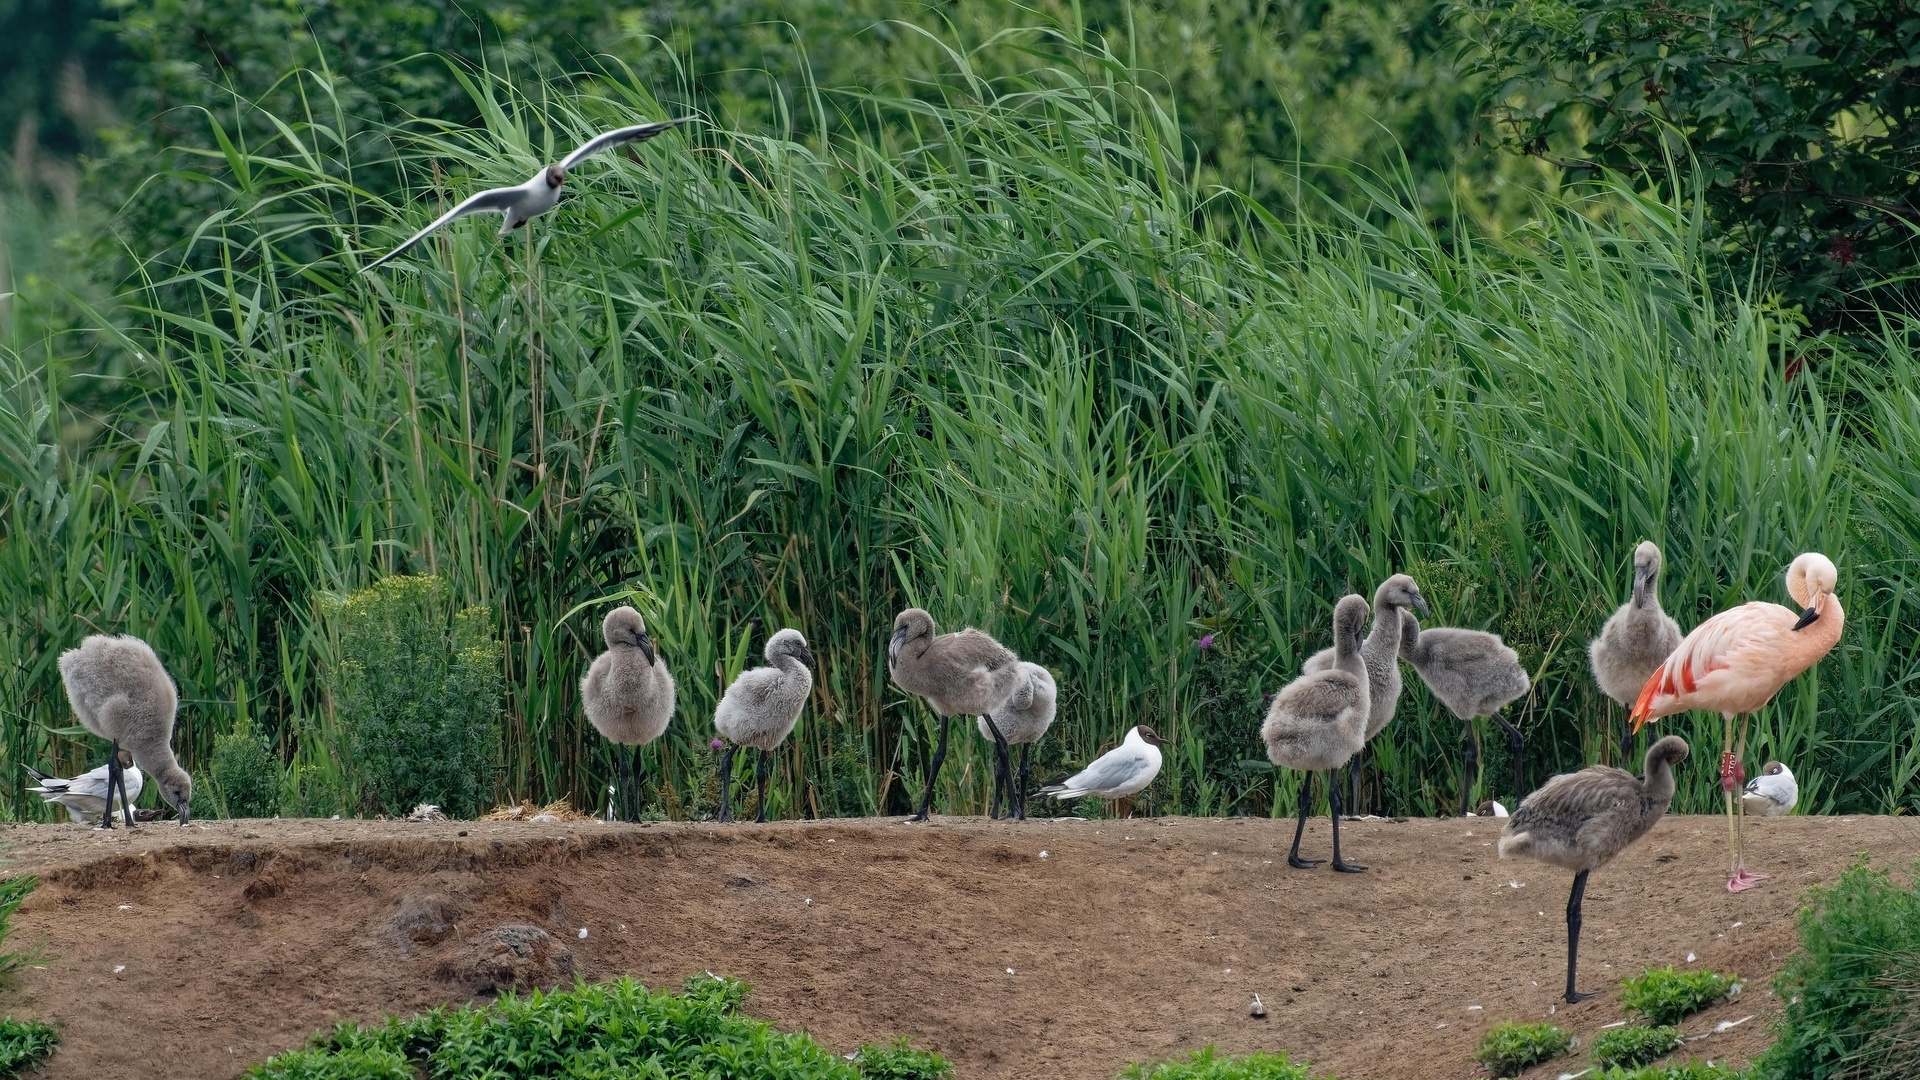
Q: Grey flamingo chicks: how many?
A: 10